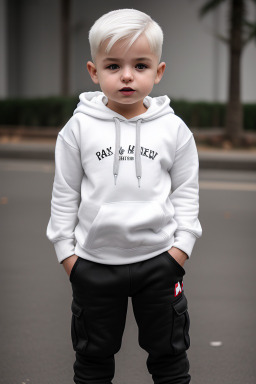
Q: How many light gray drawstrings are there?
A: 2